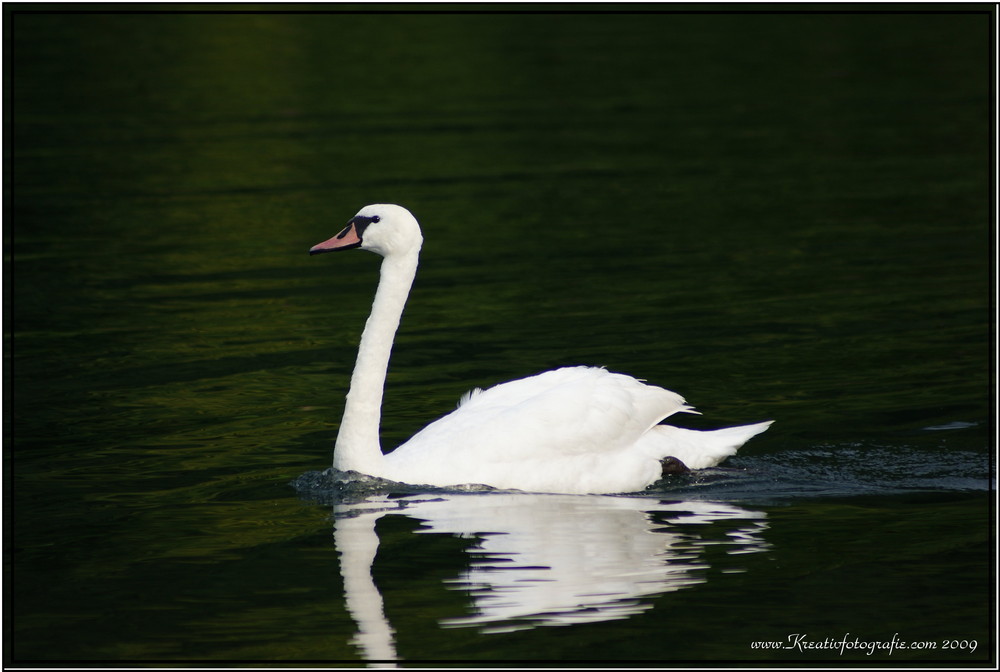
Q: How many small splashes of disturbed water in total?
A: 2